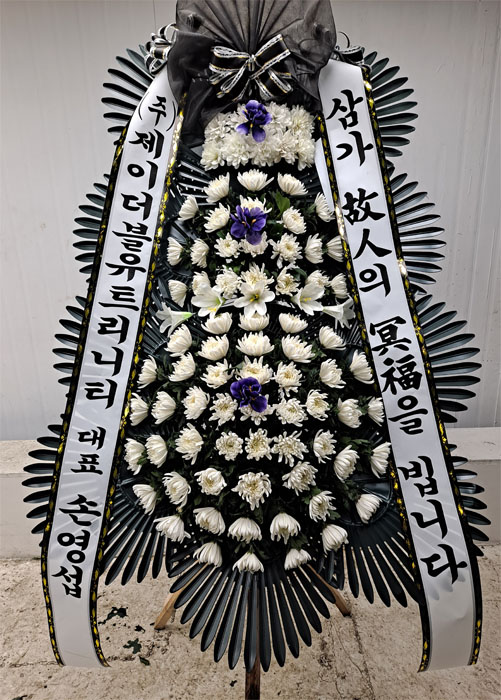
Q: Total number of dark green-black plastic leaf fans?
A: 9